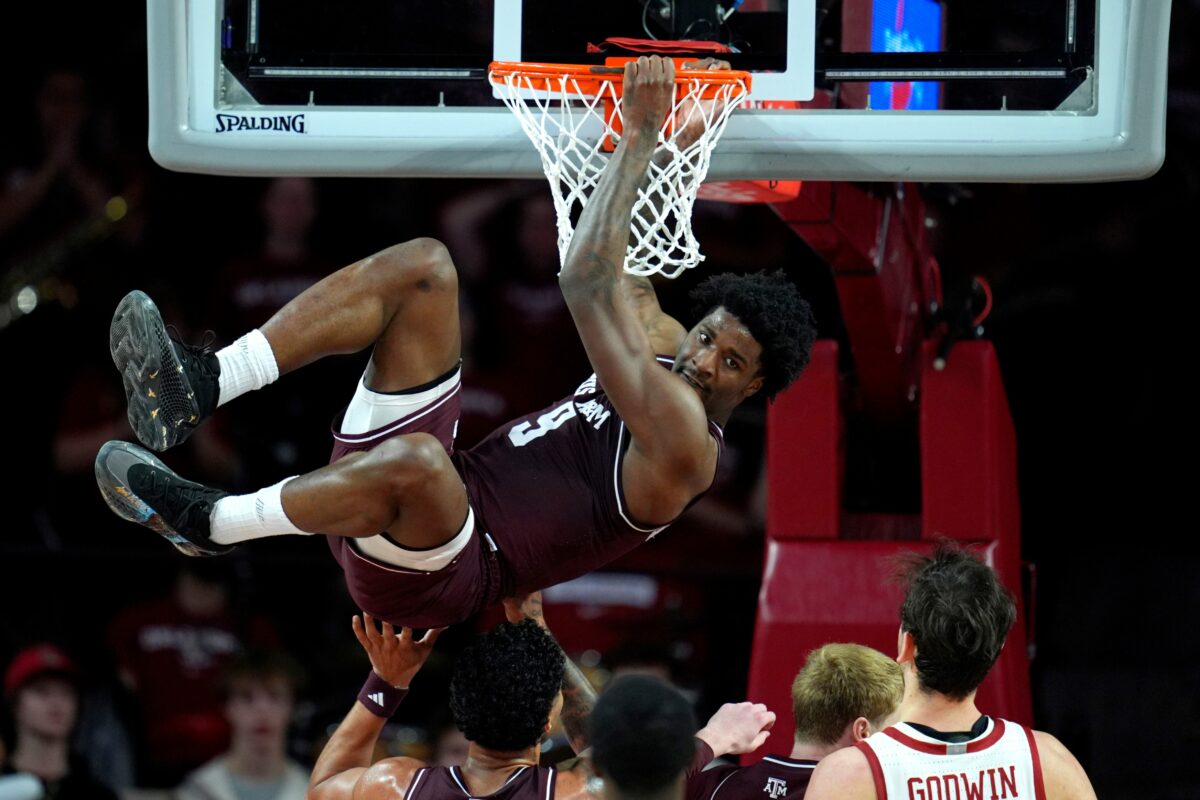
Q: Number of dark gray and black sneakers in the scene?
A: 2